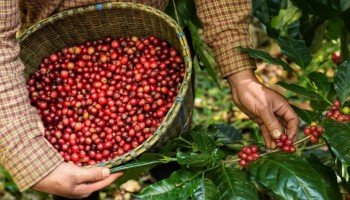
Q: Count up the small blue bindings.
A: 4